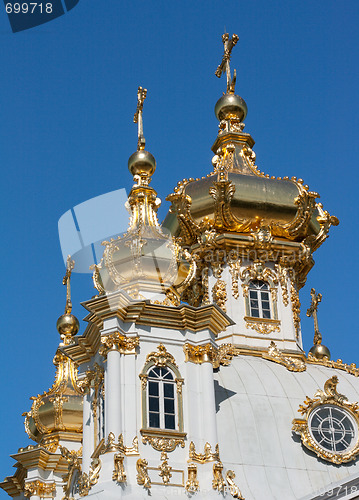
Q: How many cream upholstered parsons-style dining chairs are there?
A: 0